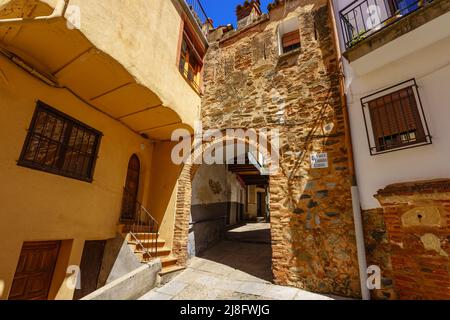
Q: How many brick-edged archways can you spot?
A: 1